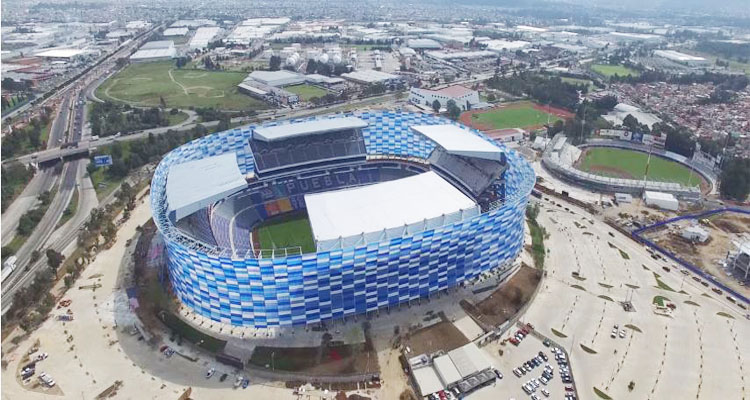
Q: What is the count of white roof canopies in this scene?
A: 4